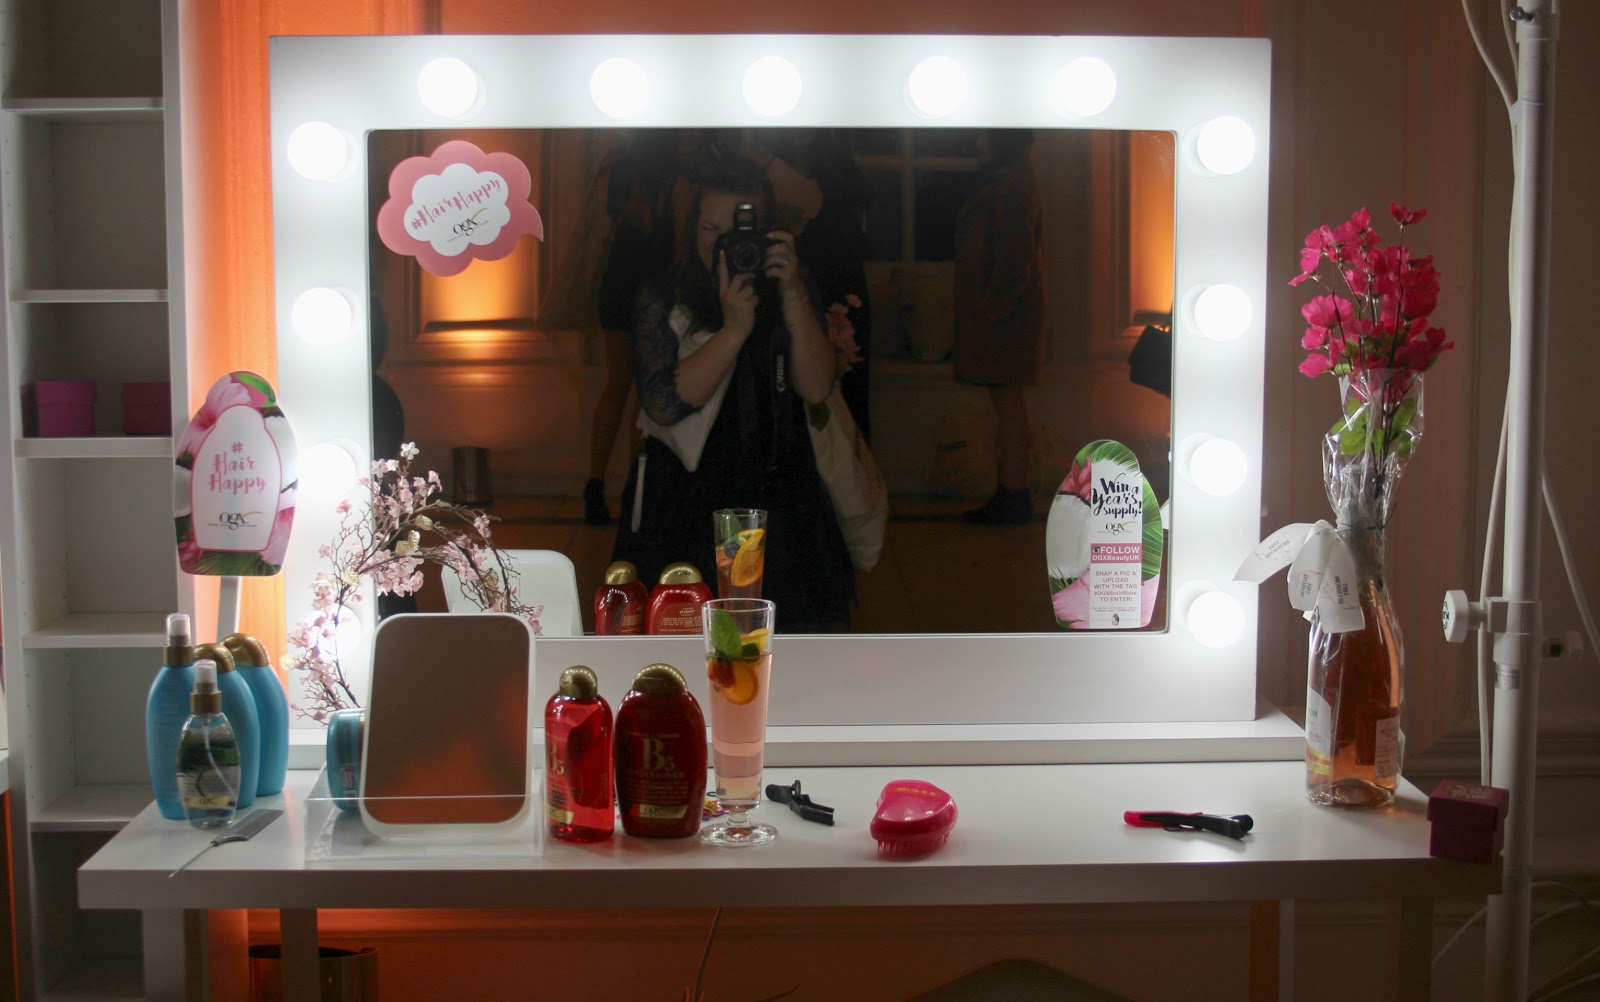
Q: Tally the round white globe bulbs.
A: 13